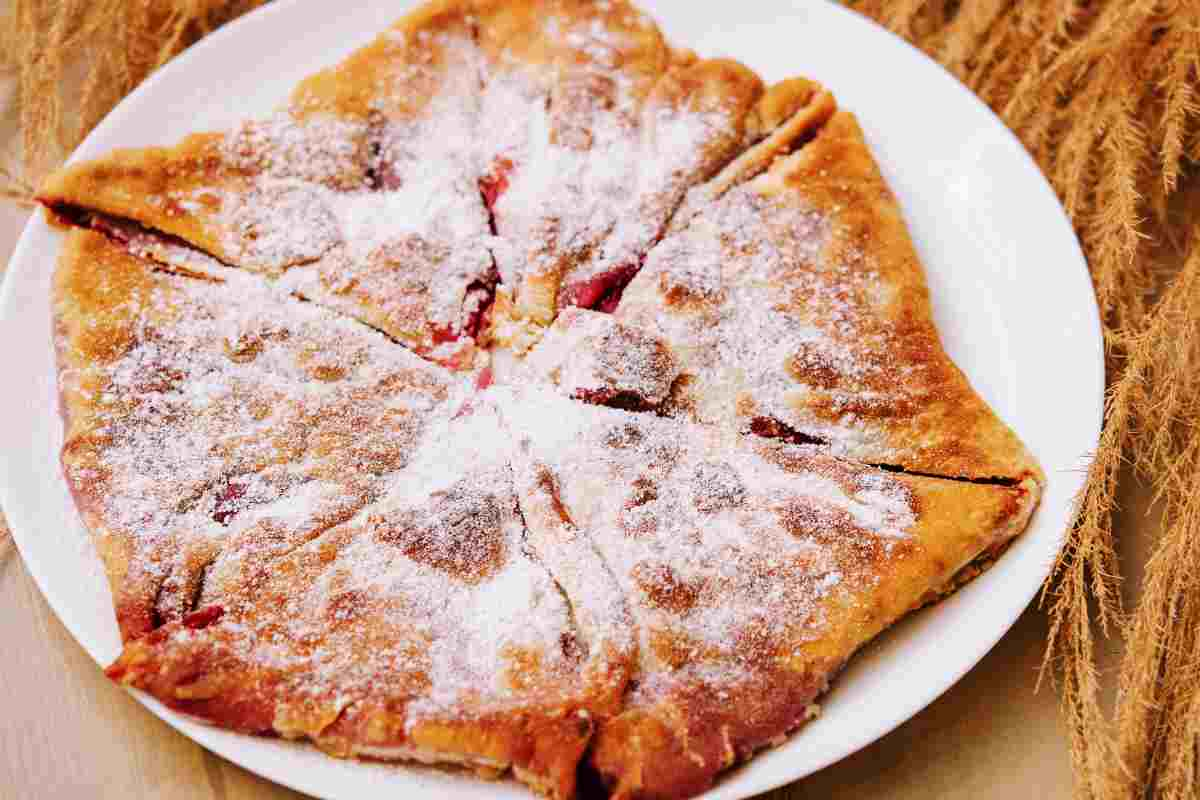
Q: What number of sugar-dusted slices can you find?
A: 6